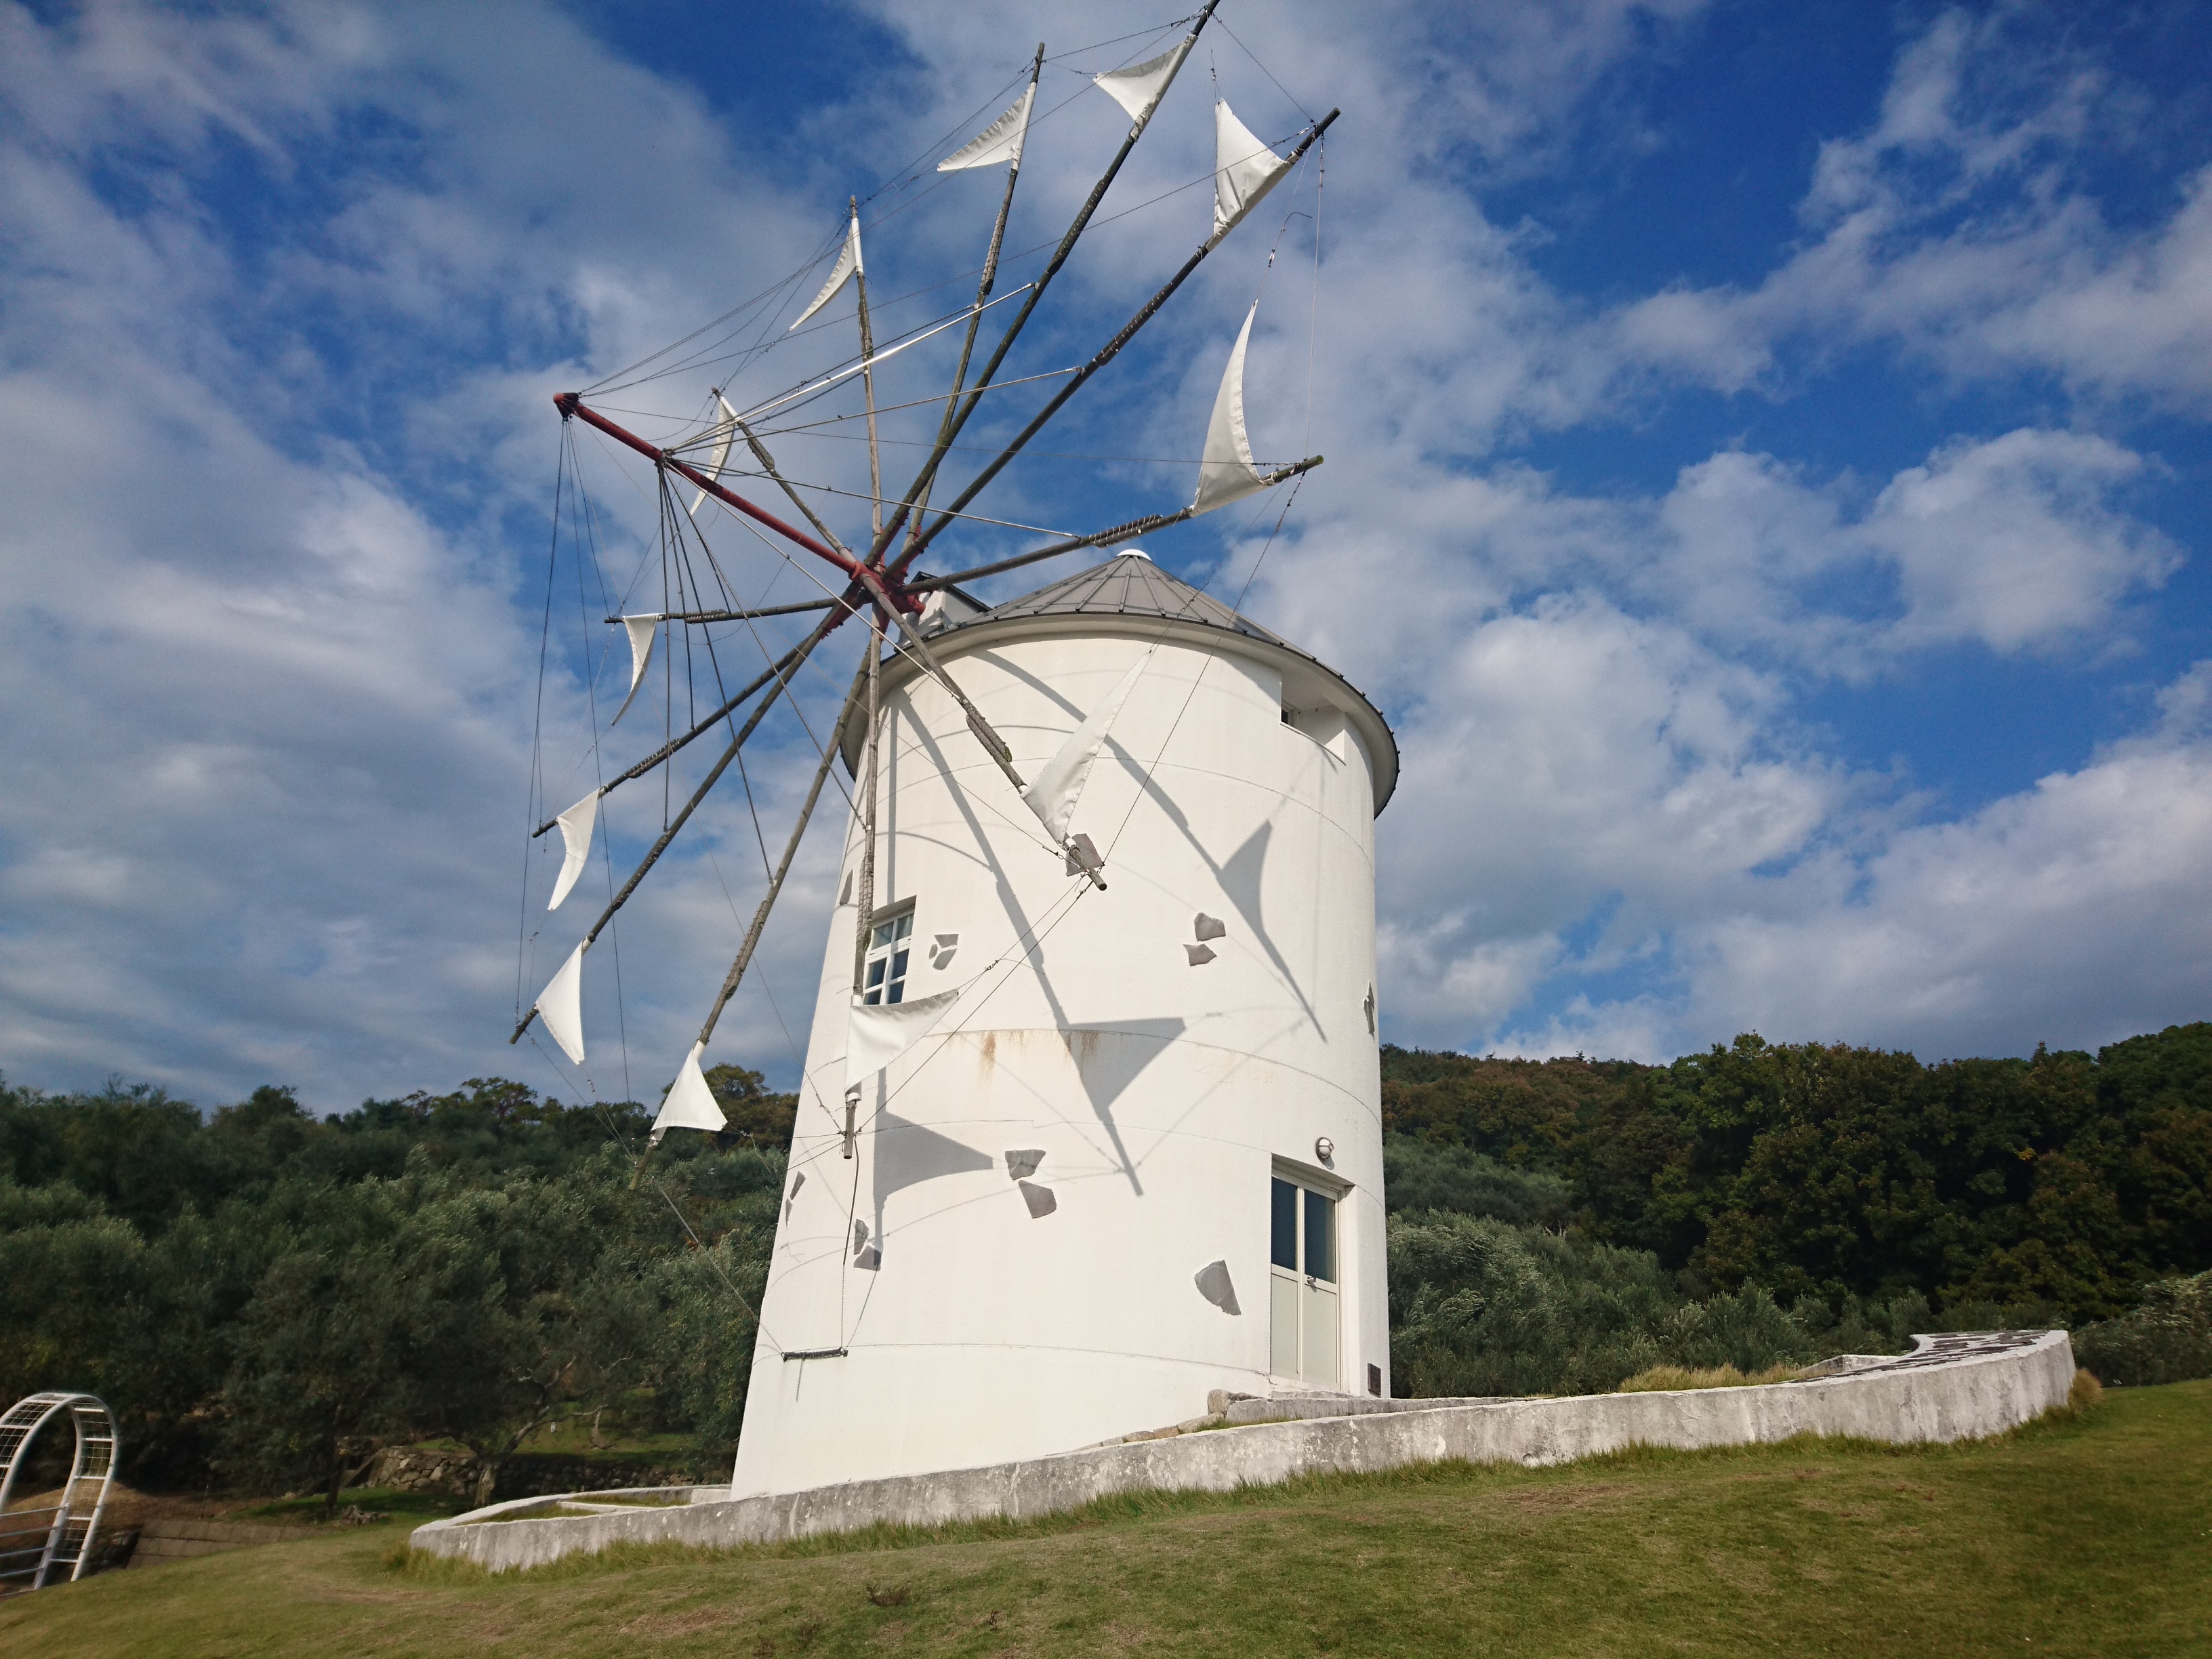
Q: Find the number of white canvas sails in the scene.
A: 12